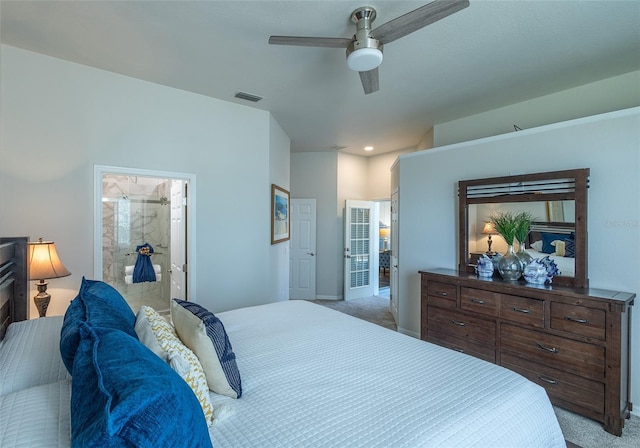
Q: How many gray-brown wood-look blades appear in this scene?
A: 3